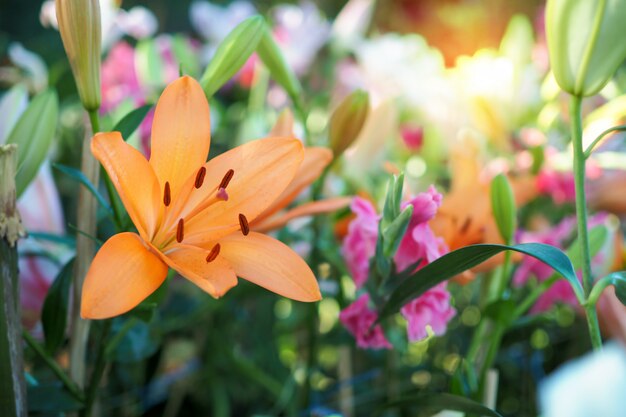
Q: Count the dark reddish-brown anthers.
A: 6